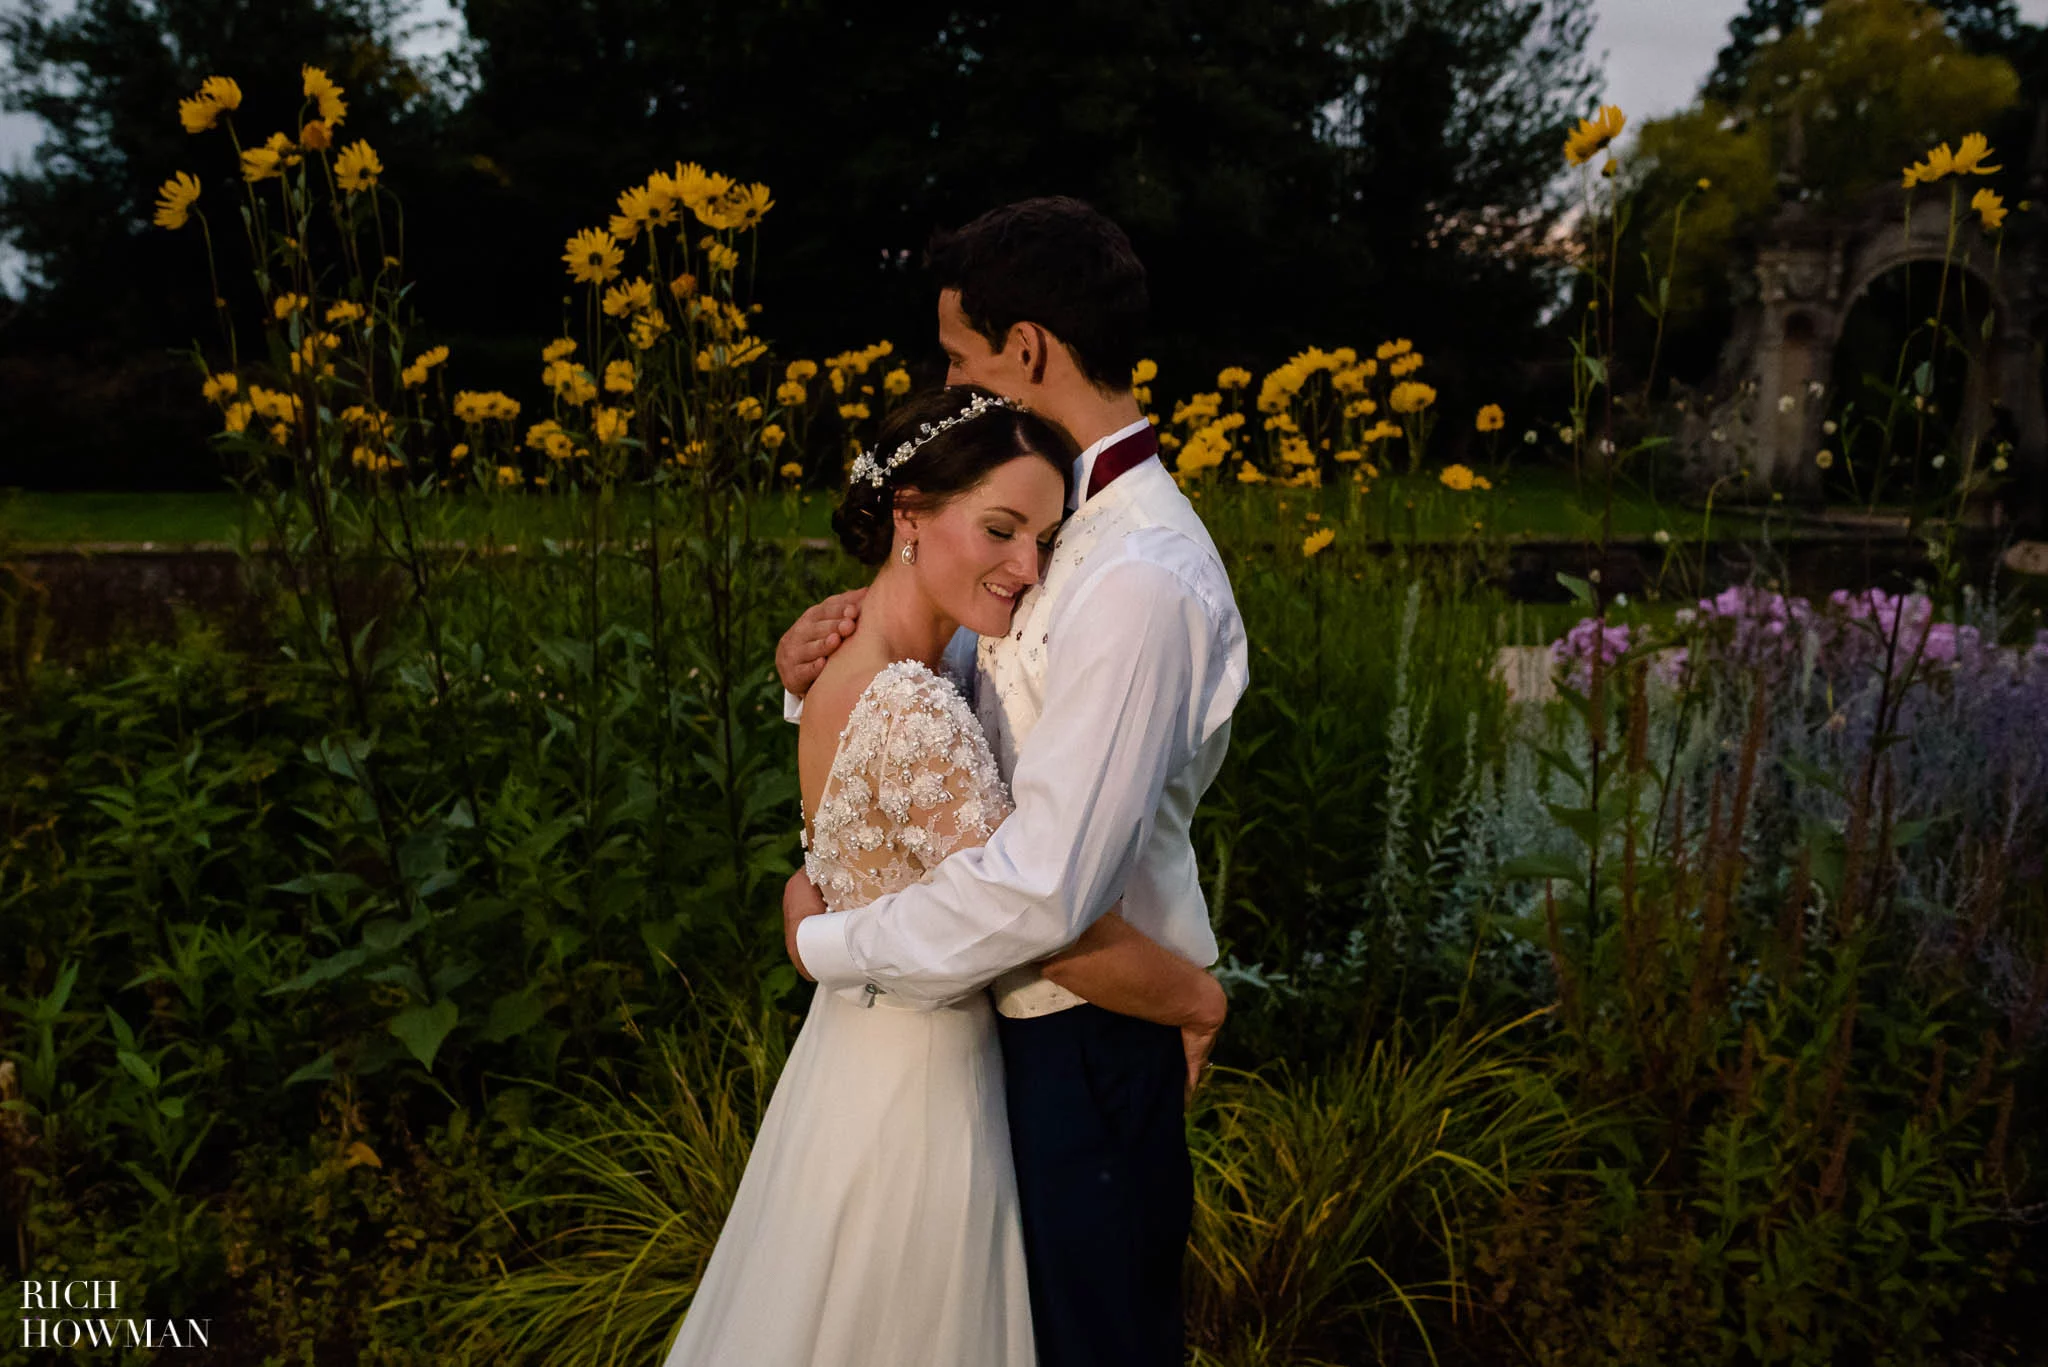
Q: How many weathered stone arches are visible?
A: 1